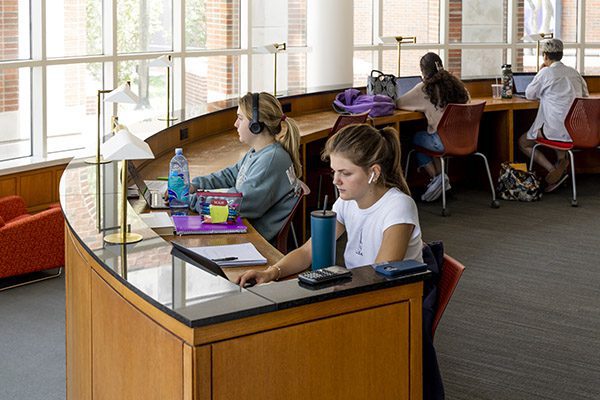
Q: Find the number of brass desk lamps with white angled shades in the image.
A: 6